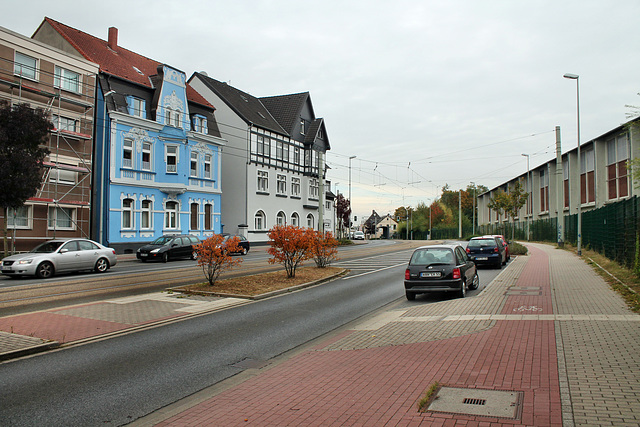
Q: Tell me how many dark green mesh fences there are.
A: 1